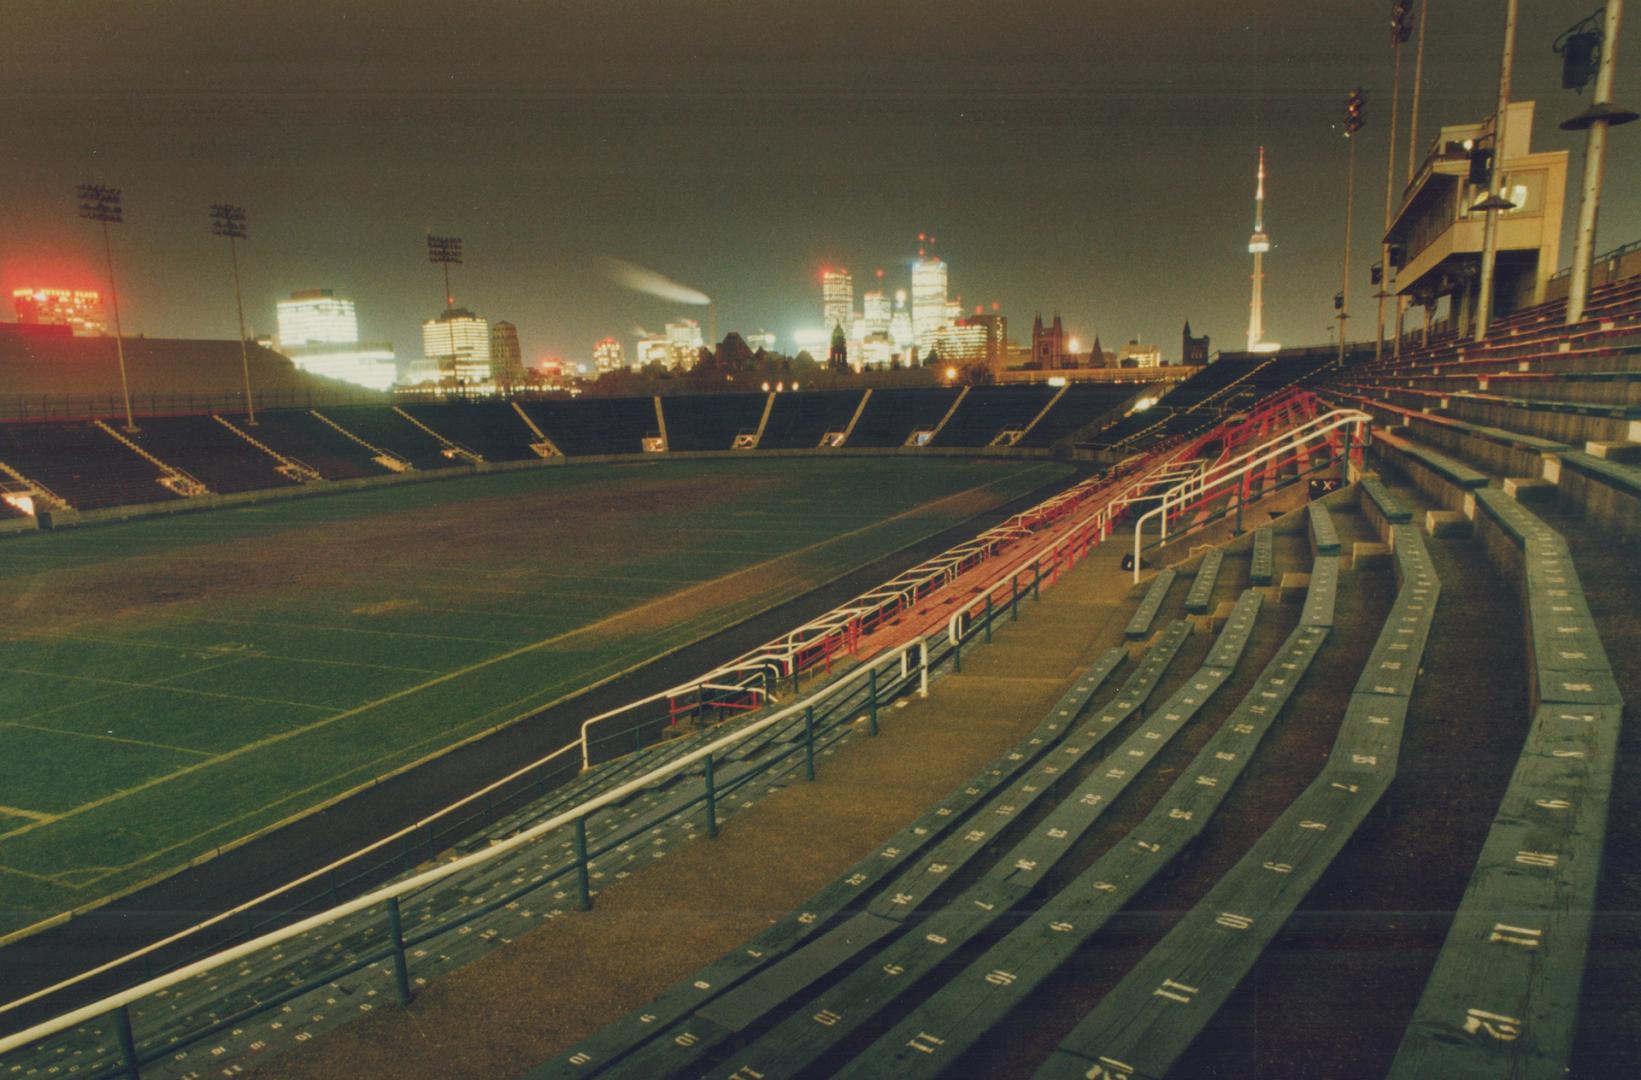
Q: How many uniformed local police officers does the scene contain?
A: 0